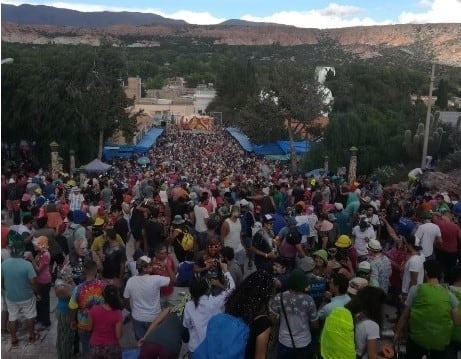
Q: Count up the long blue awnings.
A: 2